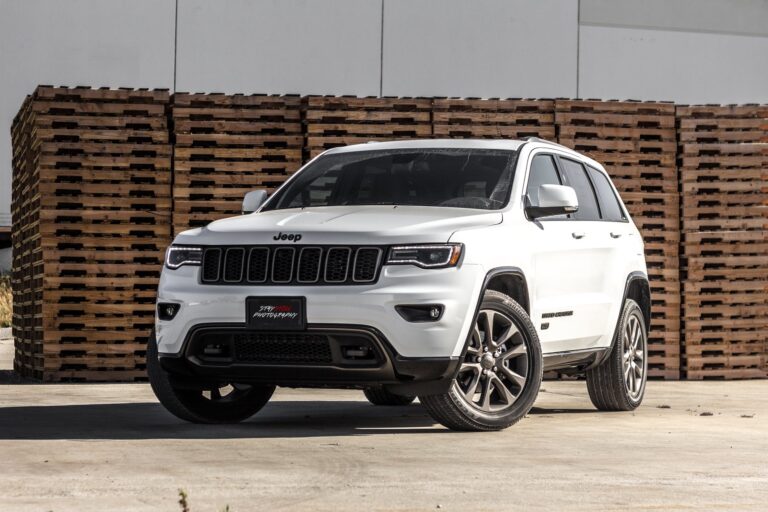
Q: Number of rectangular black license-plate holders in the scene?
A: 1